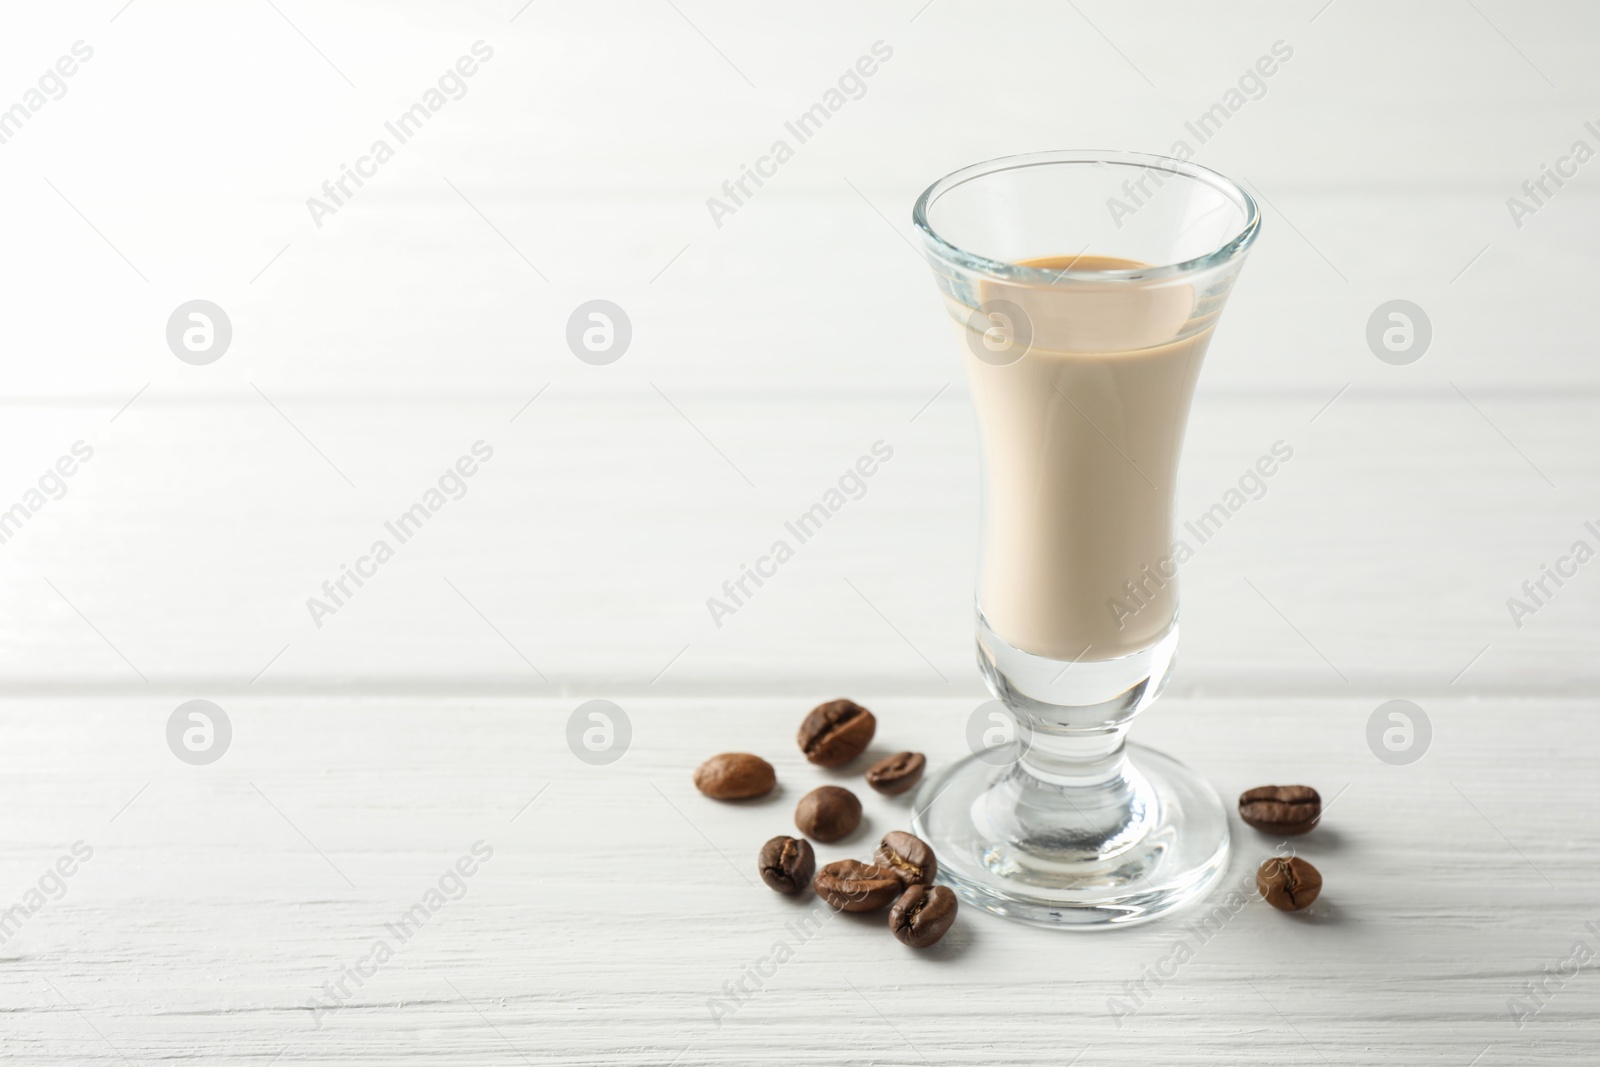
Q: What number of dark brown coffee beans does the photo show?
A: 10